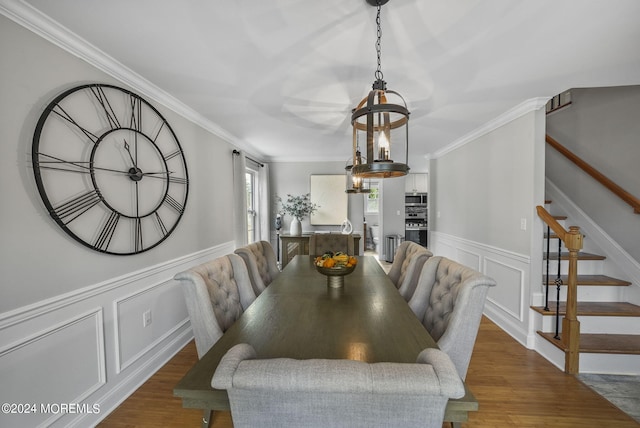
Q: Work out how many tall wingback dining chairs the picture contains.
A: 6